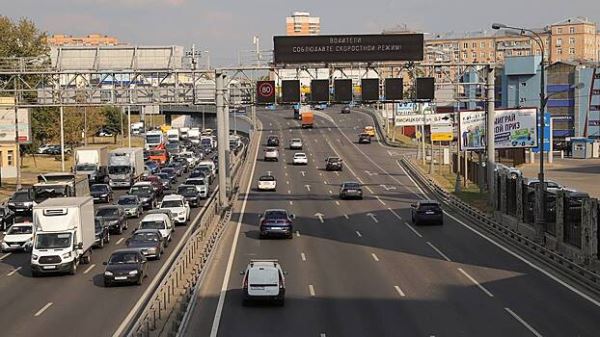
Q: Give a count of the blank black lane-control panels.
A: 6